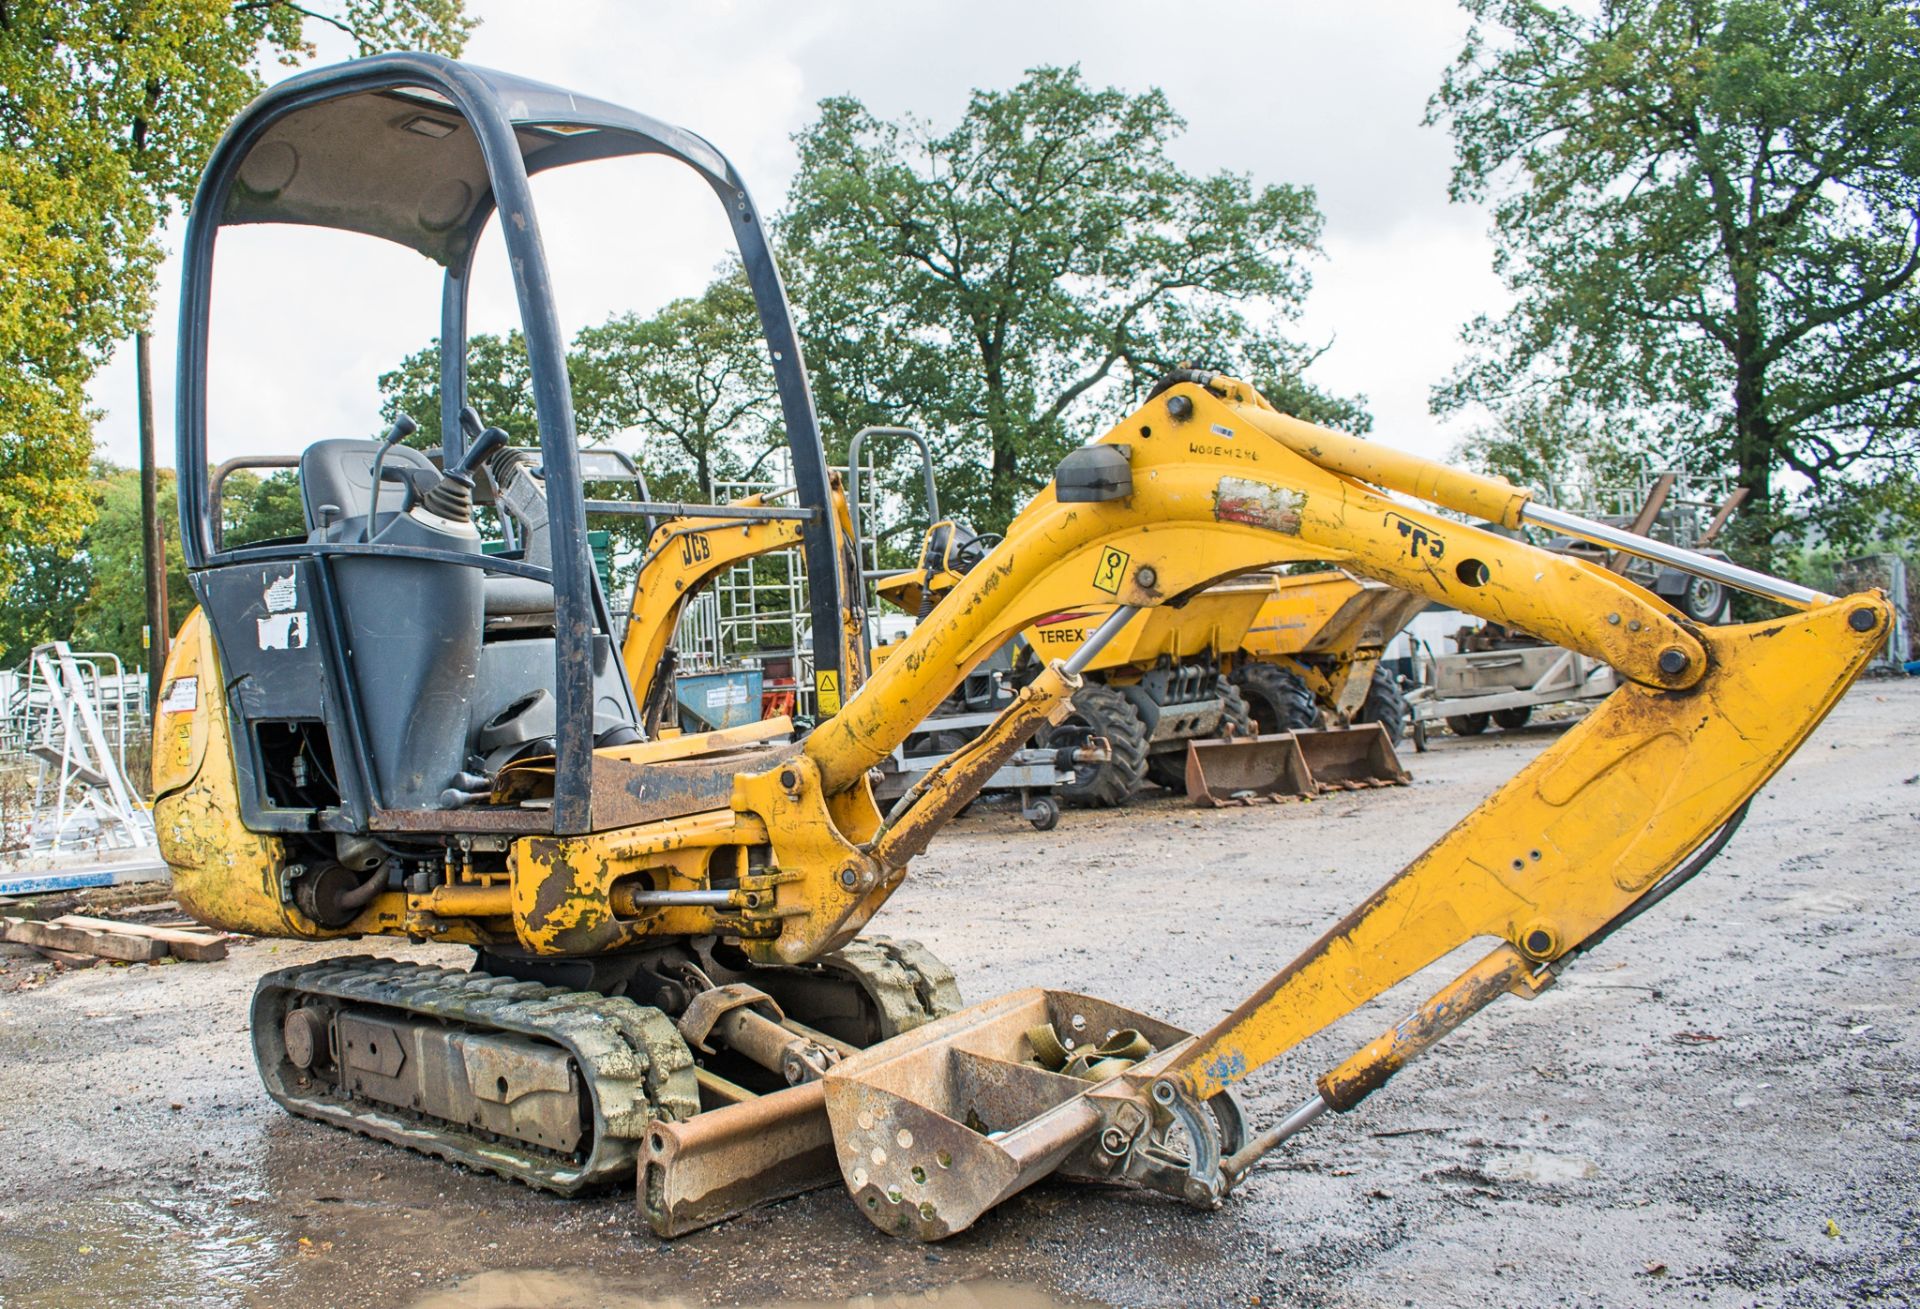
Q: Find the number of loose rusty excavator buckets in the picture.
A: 2